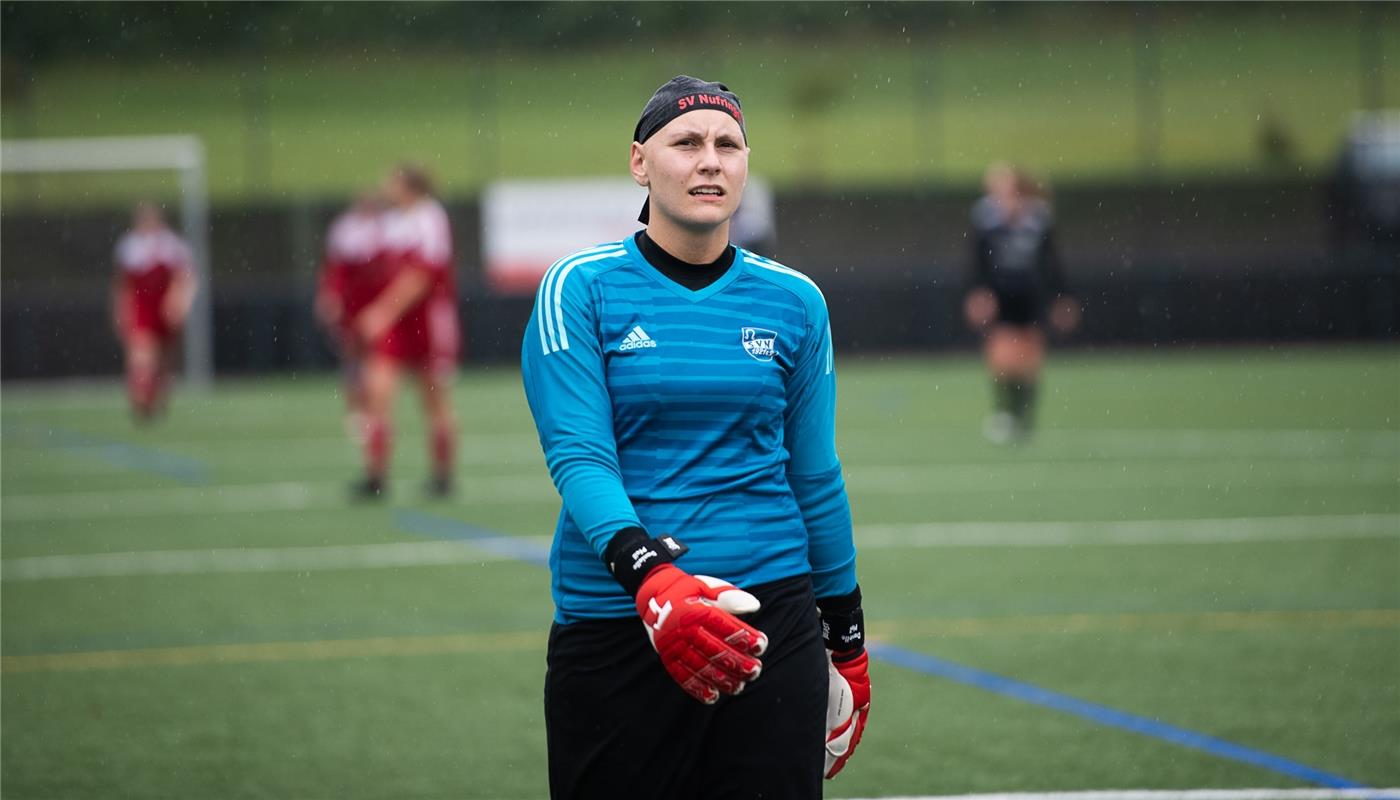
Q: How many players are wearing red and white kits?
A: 3